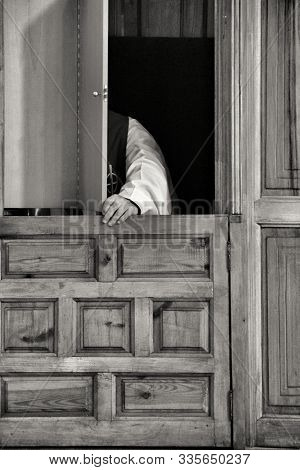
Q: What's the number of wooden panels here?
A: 9